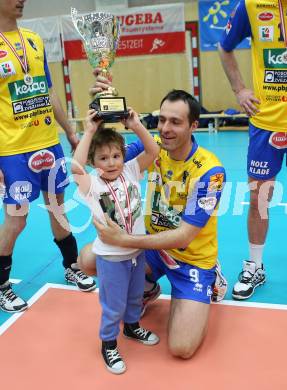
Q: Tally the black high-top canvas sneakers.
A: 2